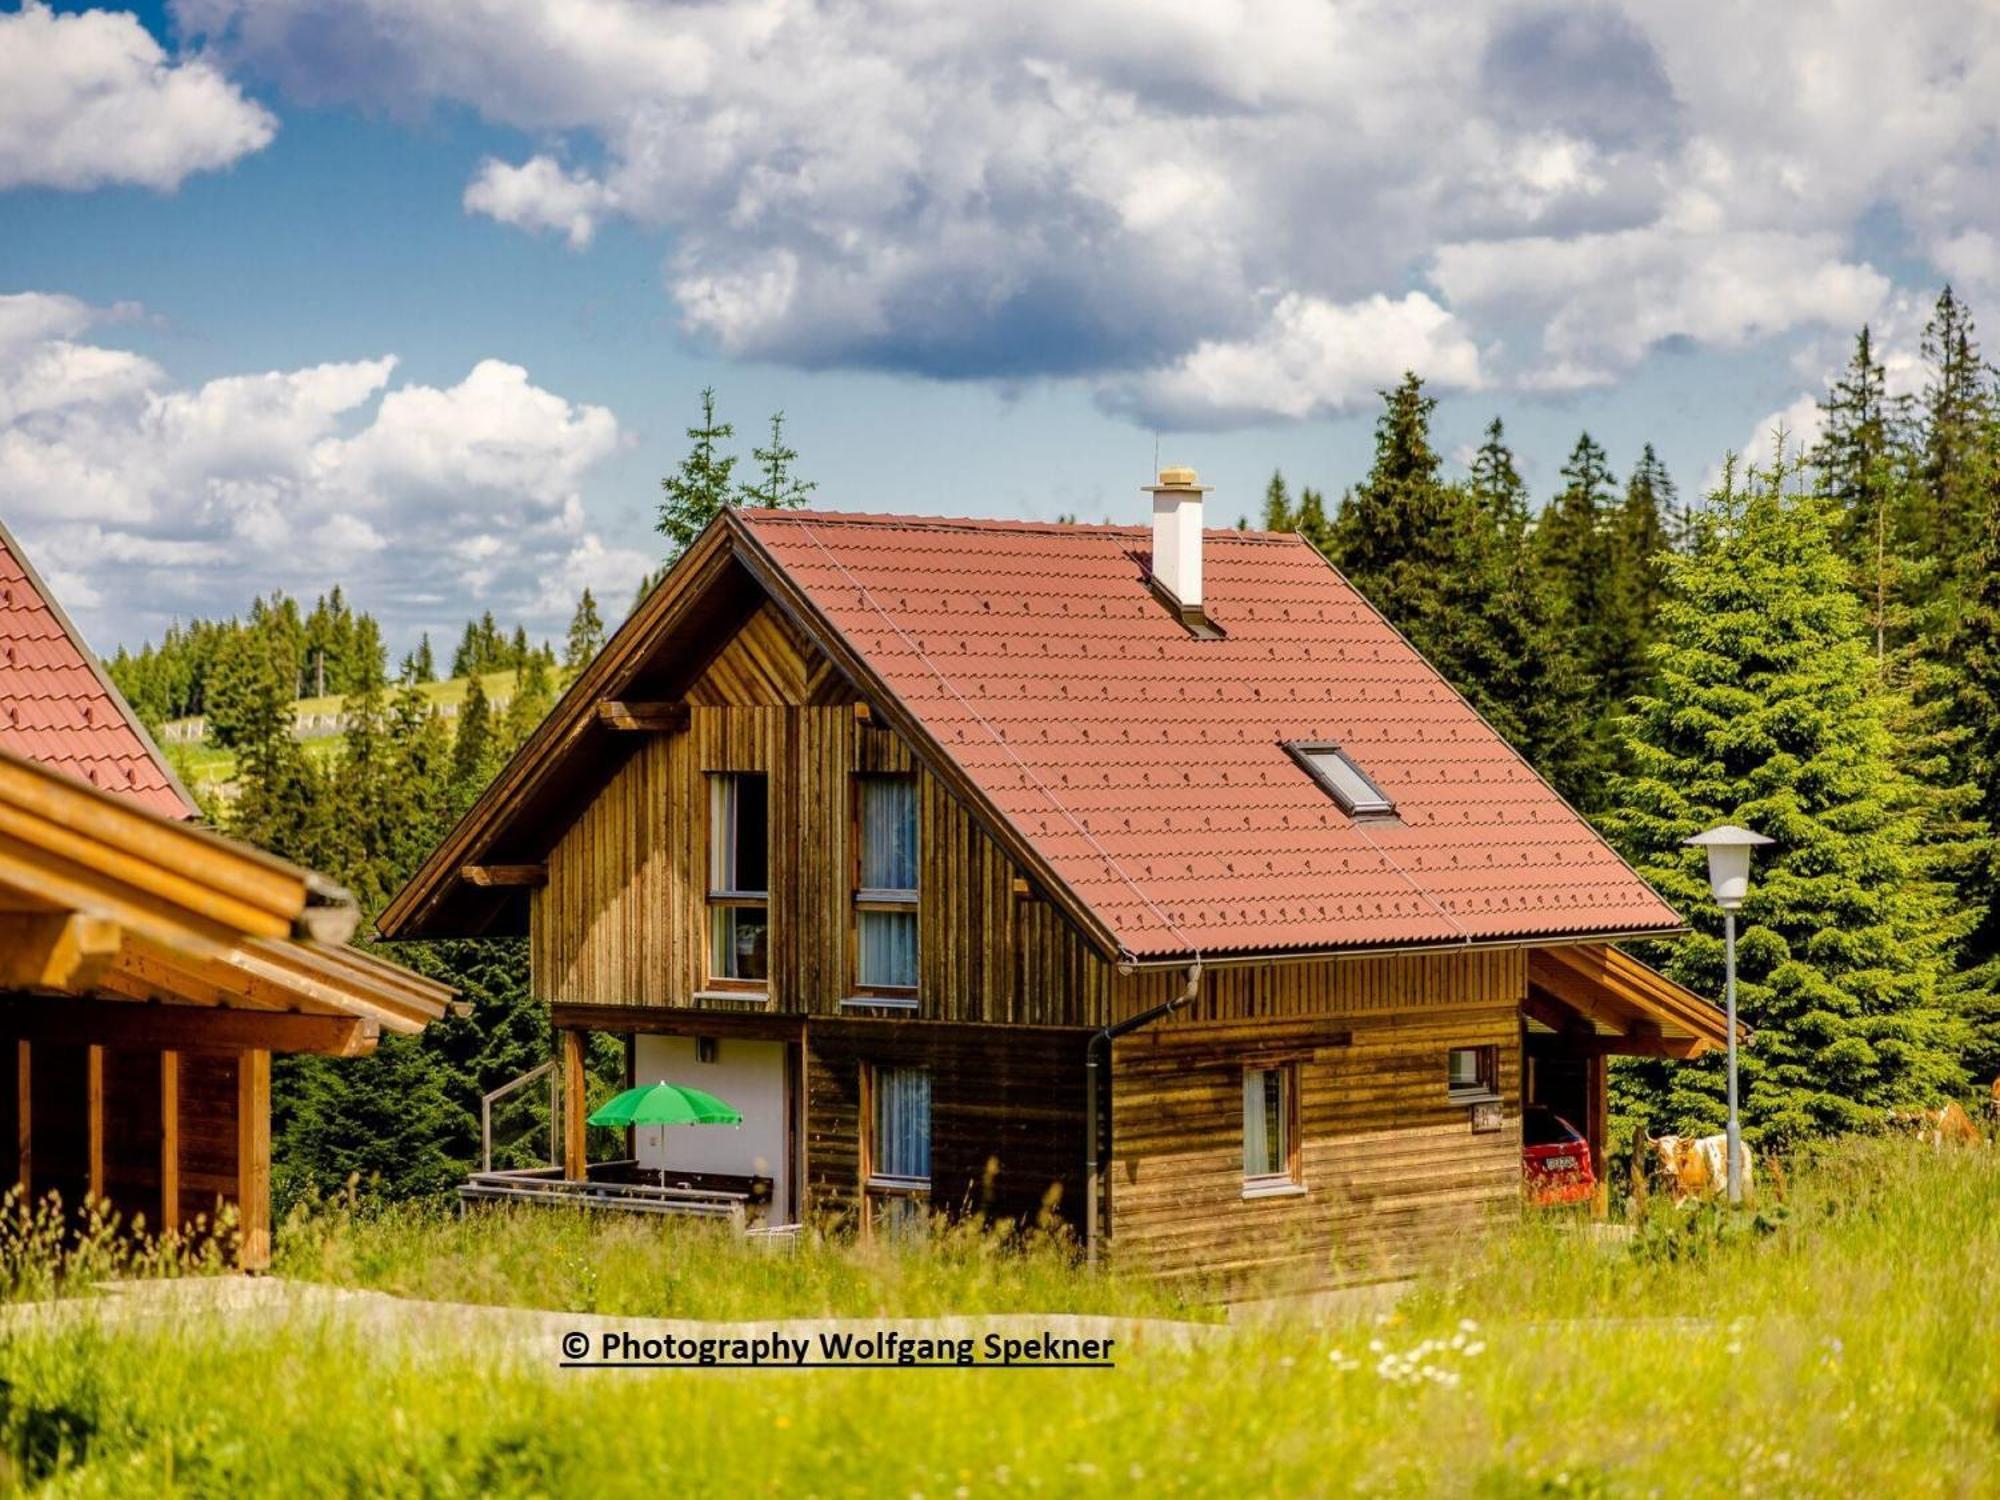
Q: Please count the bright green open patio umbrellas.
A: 1